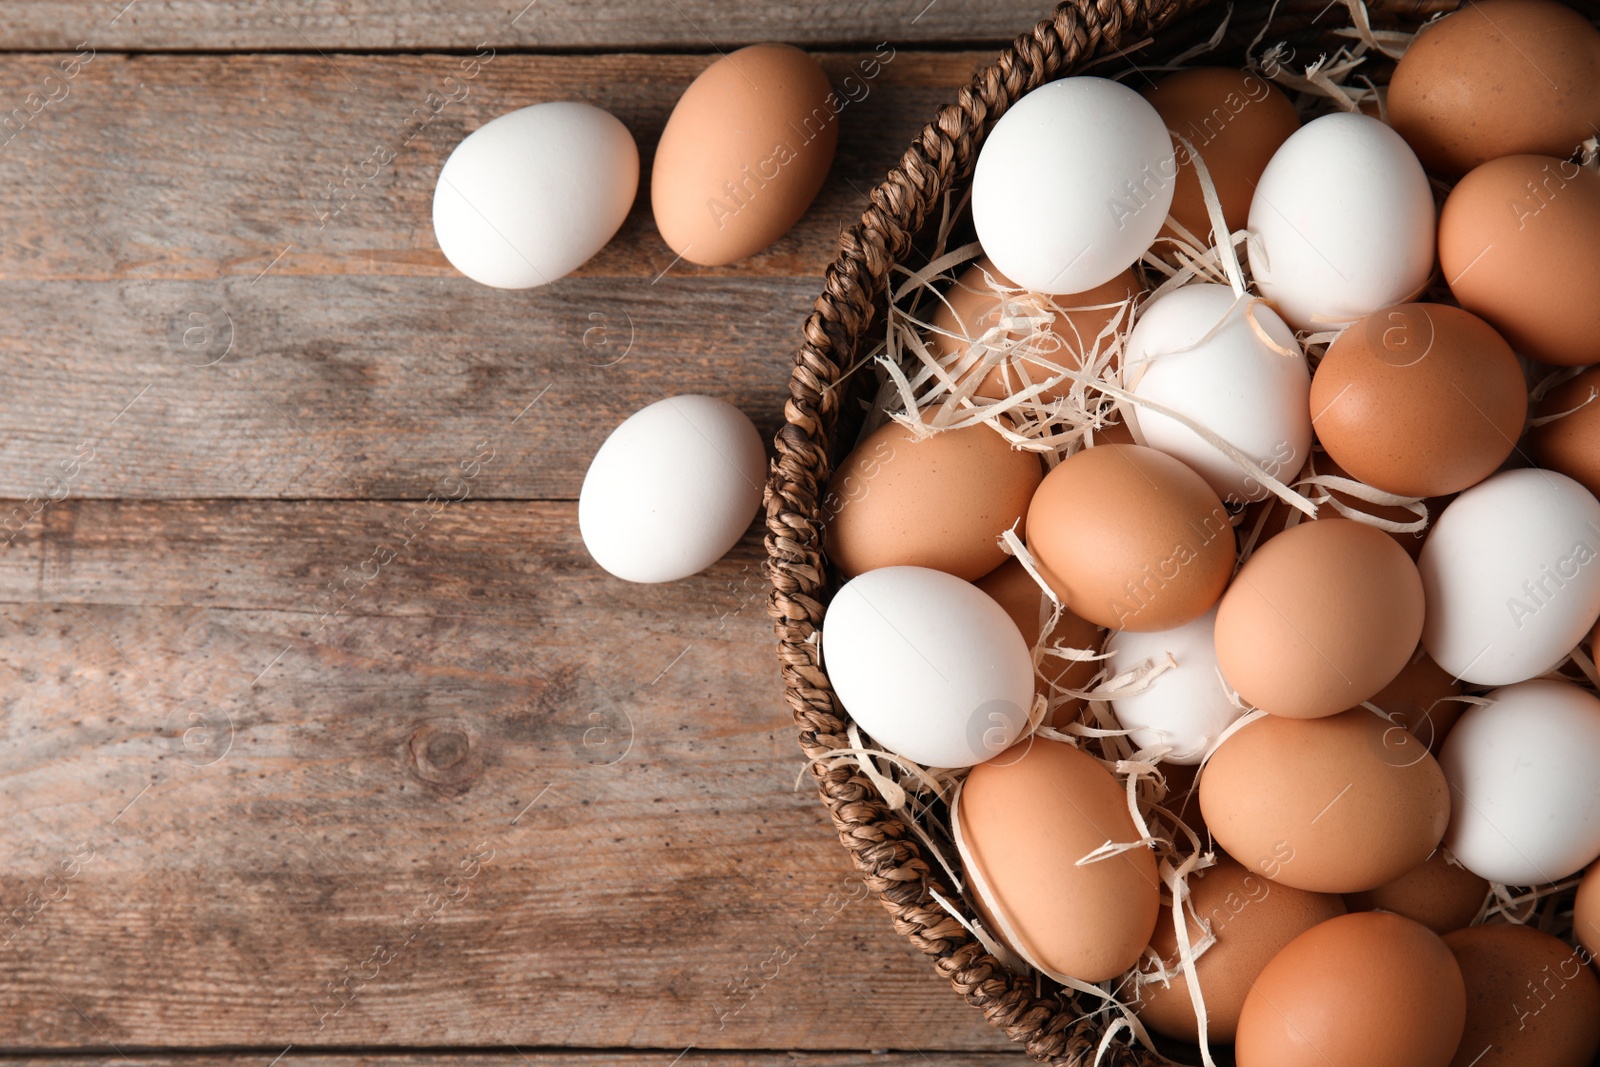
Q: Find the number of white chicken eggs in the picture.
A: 9